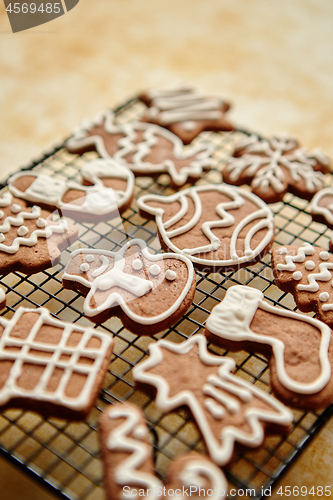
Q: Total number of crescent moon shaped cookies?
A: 0